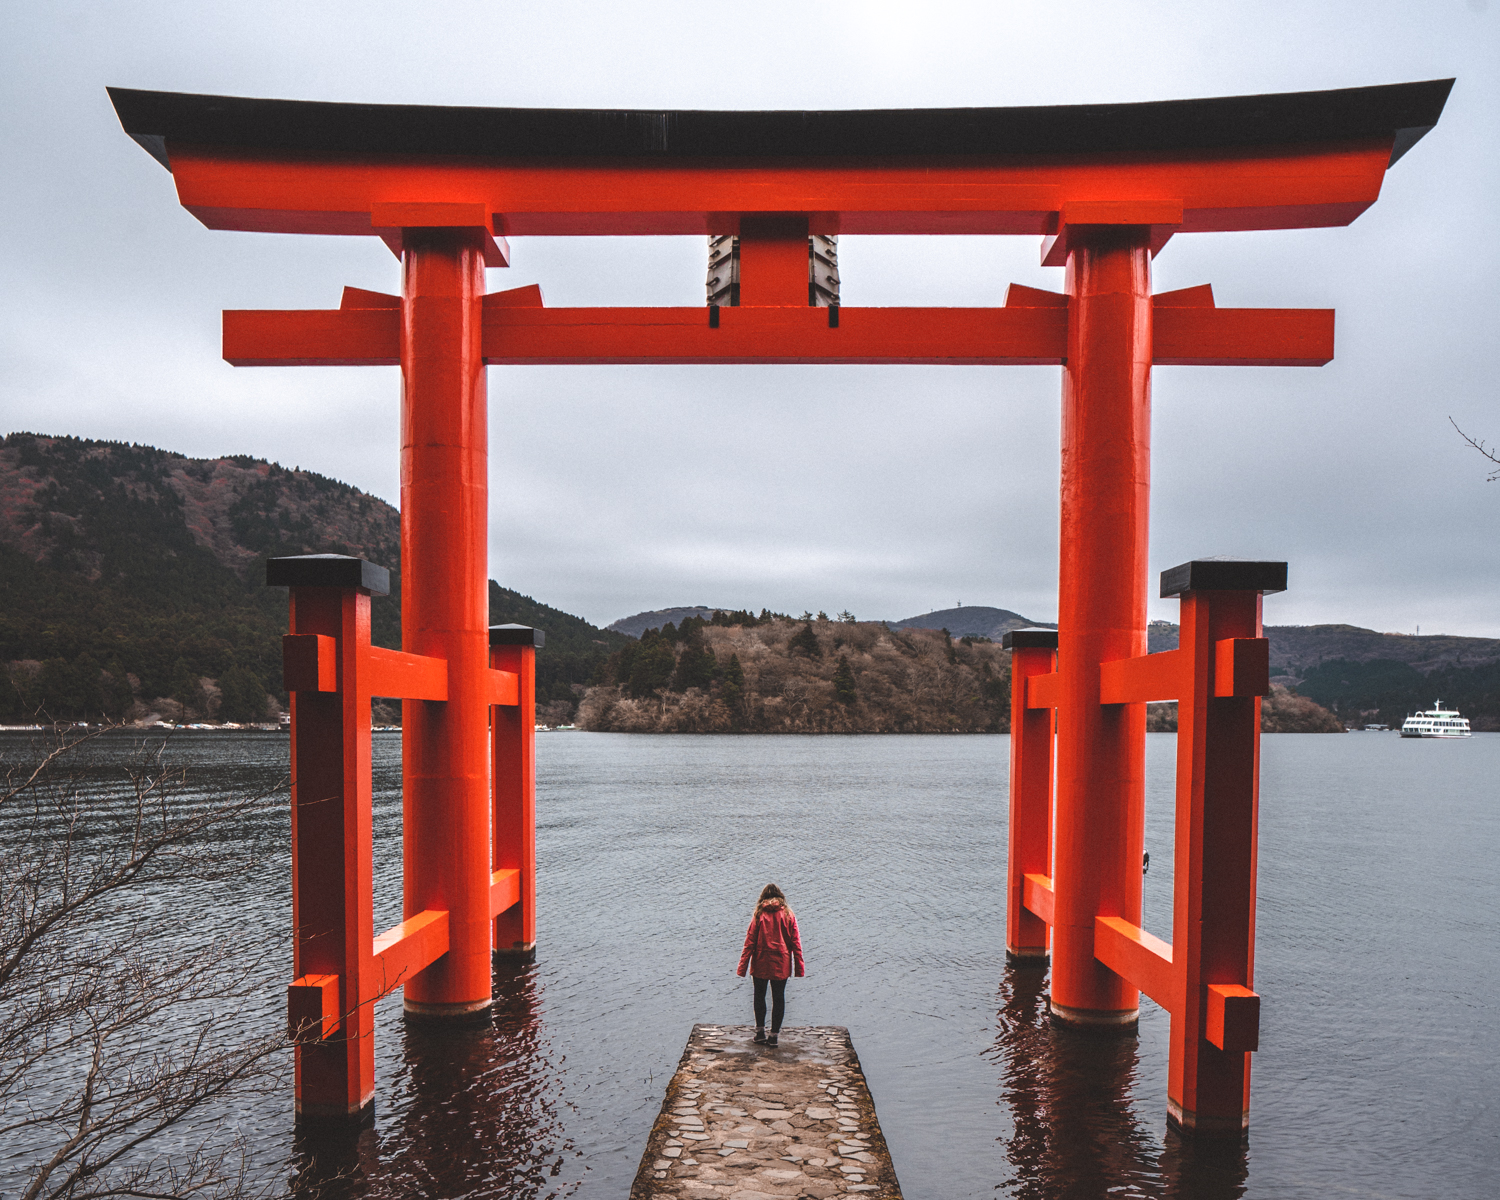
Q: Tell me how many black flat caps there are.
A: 4